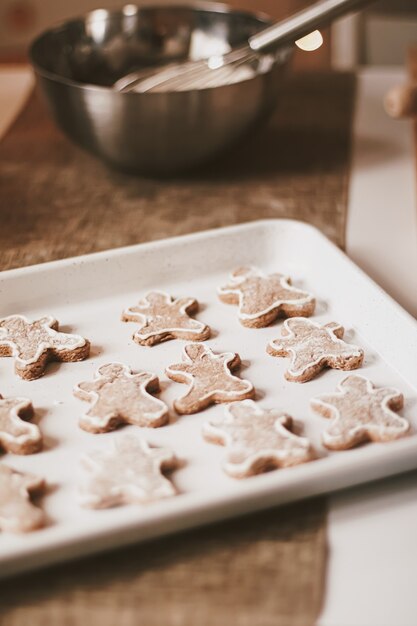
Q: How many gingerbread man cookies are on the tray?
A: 11